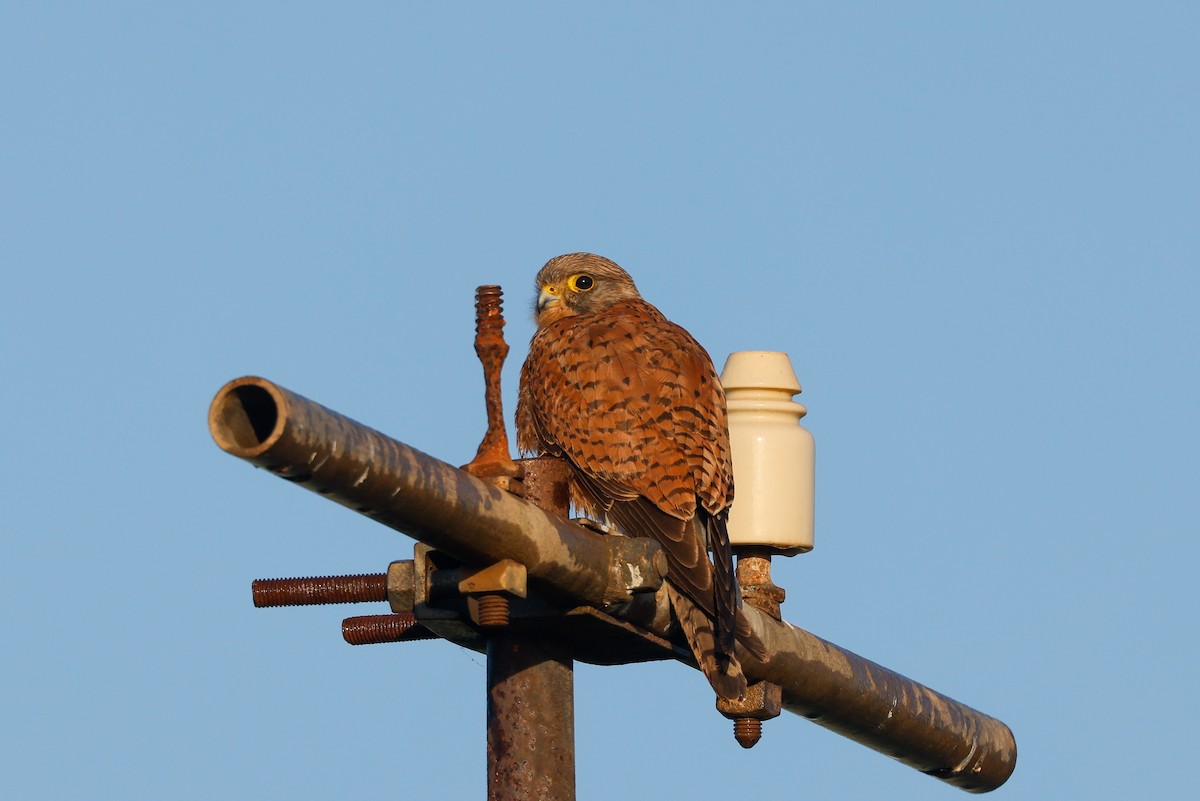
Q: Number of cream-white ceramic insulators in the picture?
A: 1